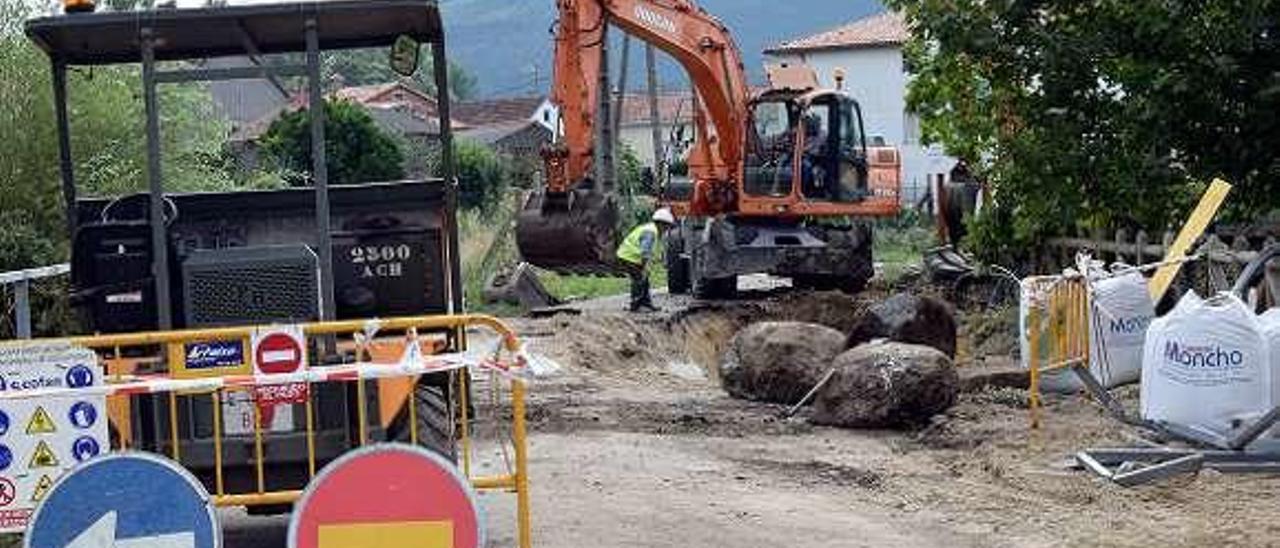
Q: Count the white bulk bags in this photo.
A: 3